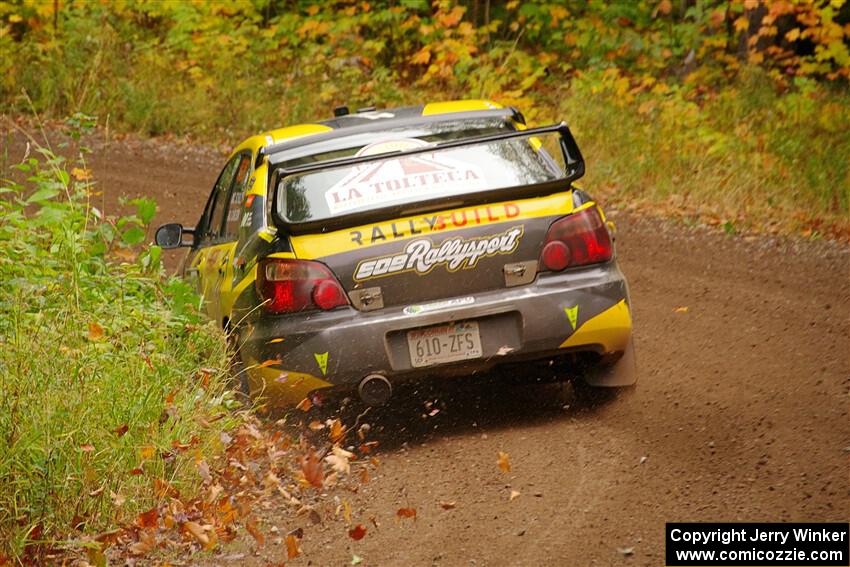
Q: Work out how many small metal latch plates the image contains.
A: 2